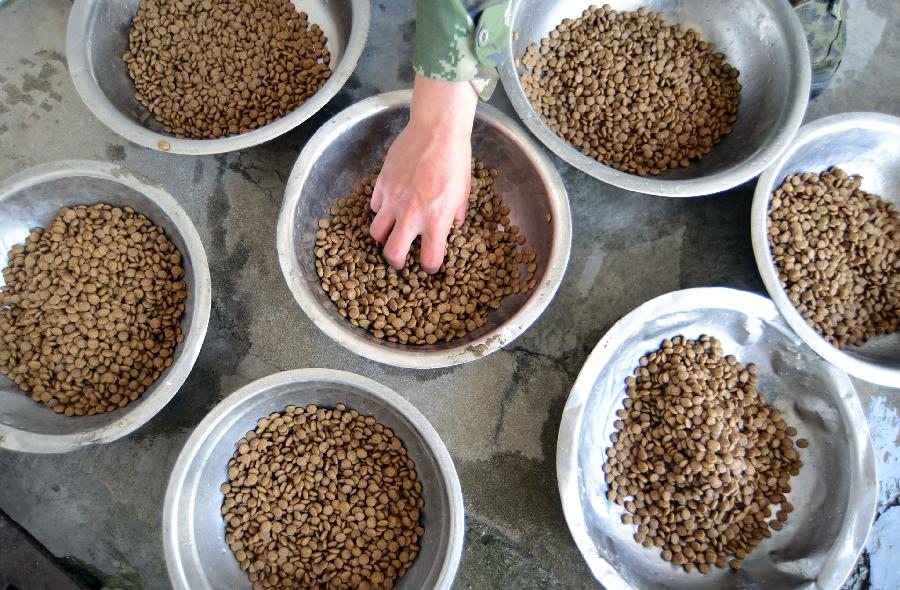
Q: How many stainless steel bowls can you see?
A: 7